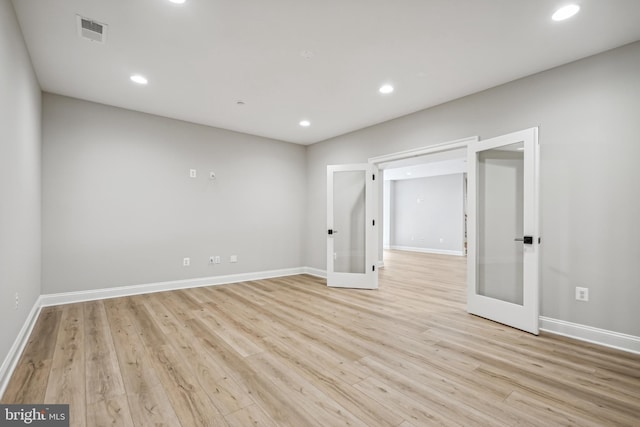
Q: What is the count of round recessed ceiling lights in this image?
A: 5